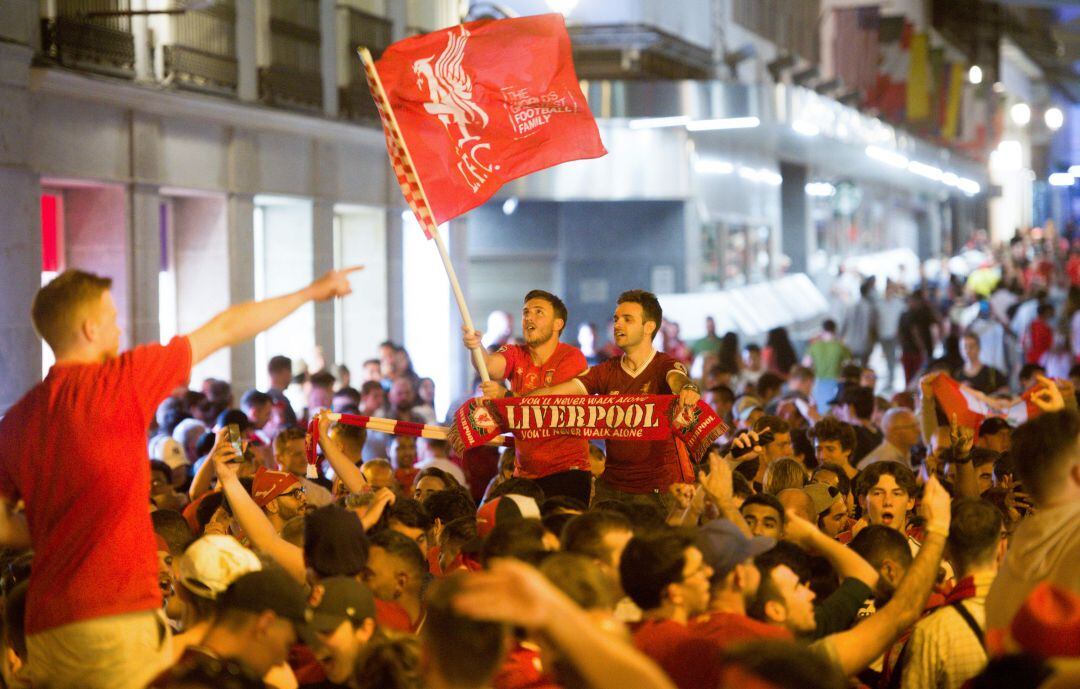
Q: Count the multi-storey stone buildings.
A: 1